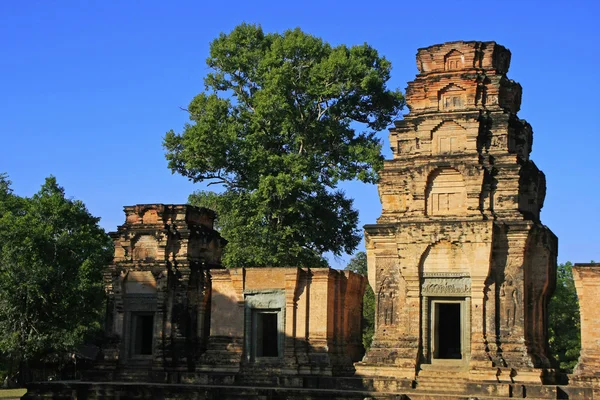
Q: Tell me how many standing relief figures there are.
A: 2